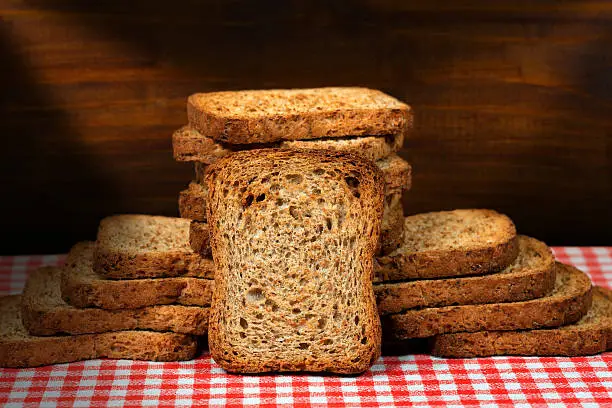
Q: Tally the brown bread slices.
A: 14